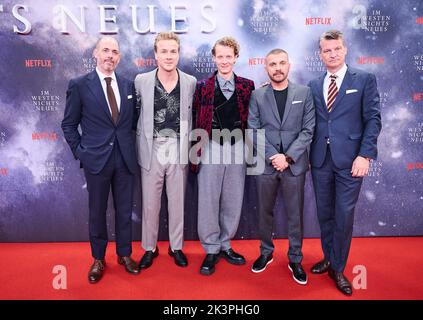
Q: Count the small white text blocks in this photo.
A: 12